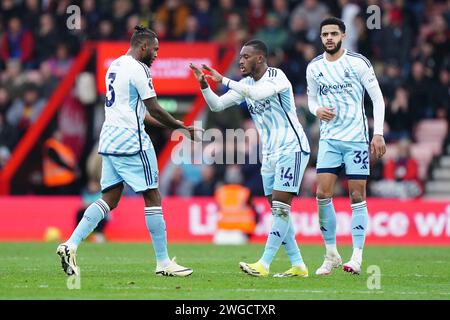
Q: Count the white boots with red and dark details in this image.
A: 2